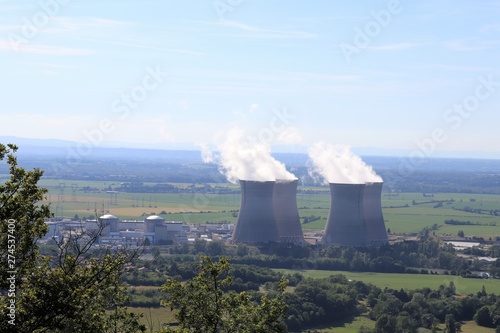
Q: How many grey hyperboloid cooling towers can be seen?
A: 4